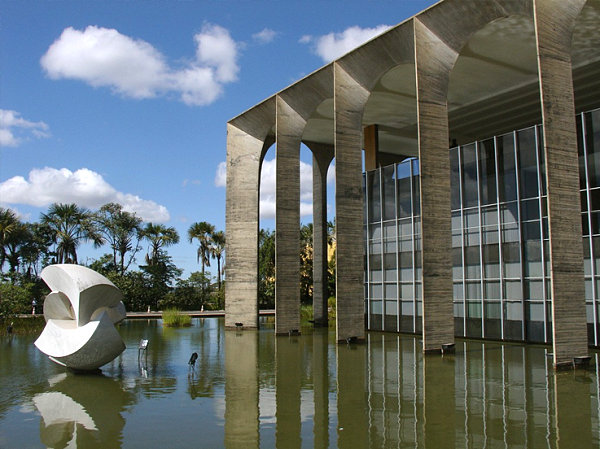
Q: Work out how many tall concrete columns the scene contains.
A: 6